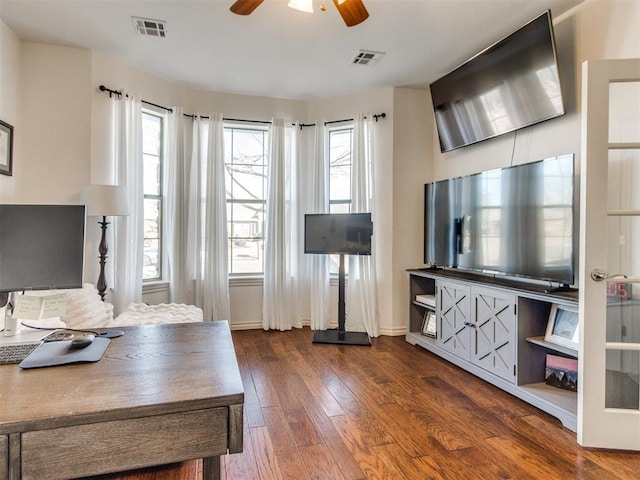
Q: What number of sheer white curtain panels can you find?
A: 6